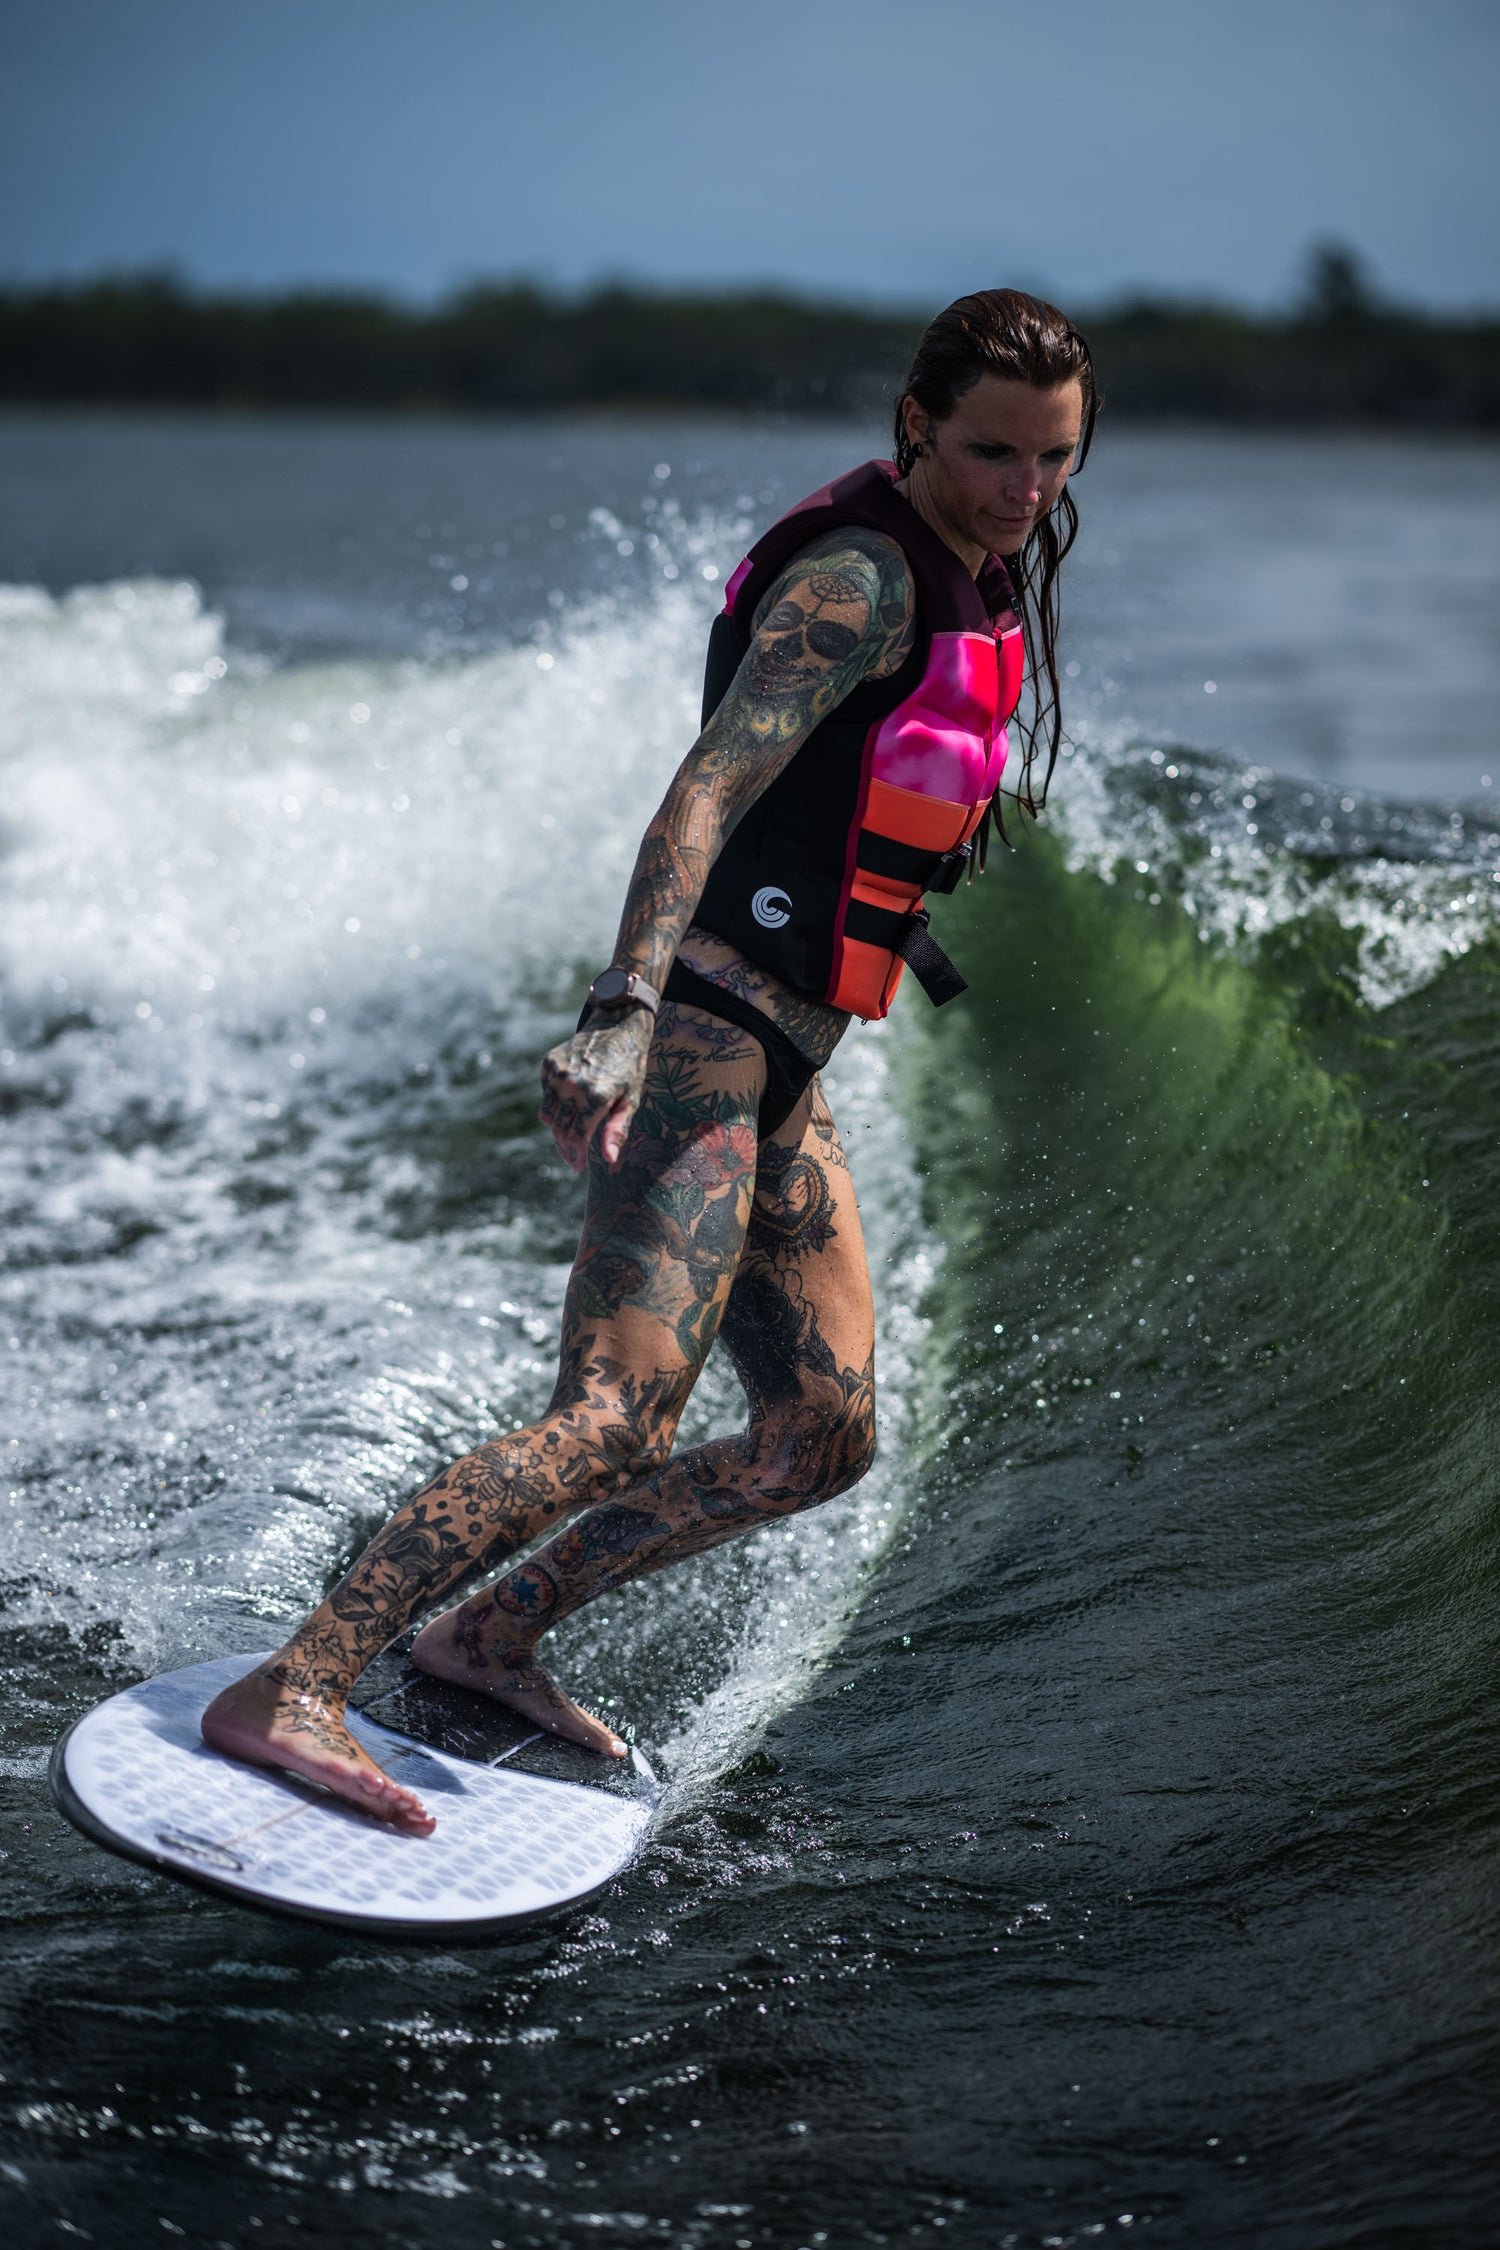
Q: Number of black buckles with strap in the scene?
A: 2